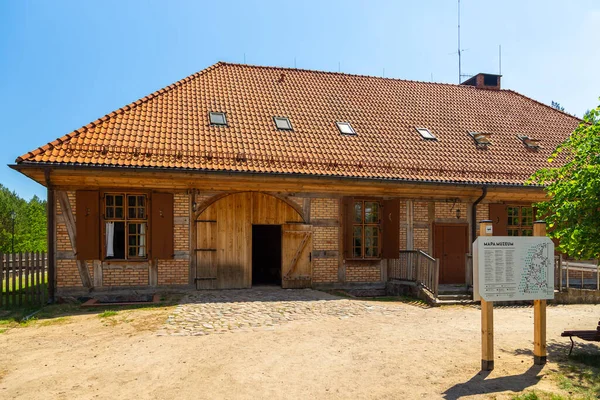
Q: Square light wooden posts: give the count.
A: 2